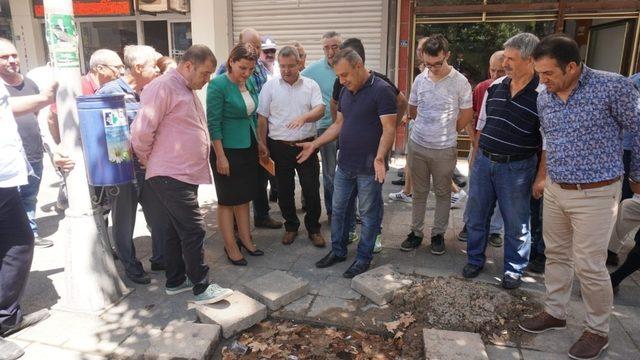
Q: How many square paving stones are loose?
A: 5